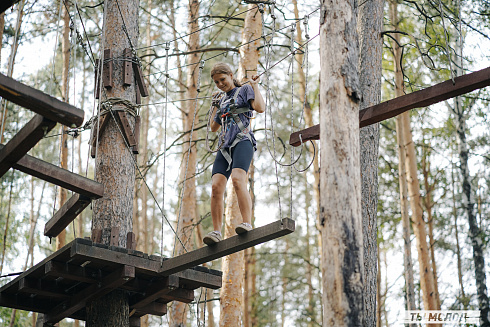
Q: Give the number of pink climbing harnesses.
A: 0